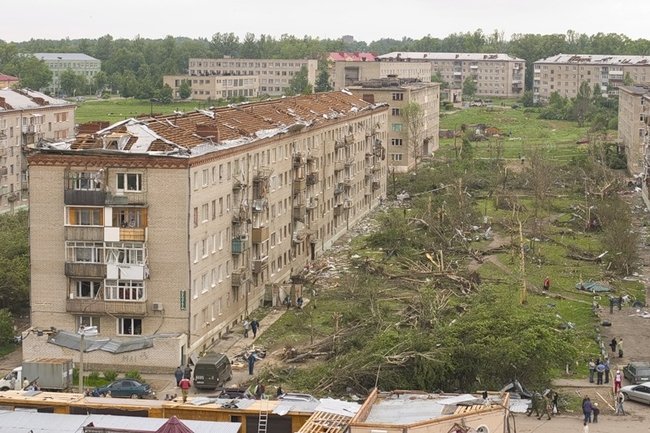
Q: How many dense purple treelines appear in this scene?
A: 0